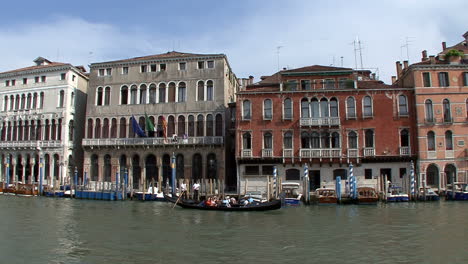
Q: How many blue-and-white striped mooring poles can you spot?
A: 4